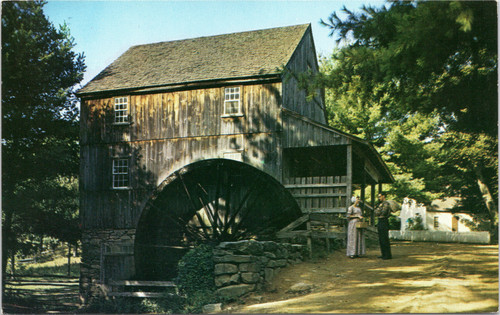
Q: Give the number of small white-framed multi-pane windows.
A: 3